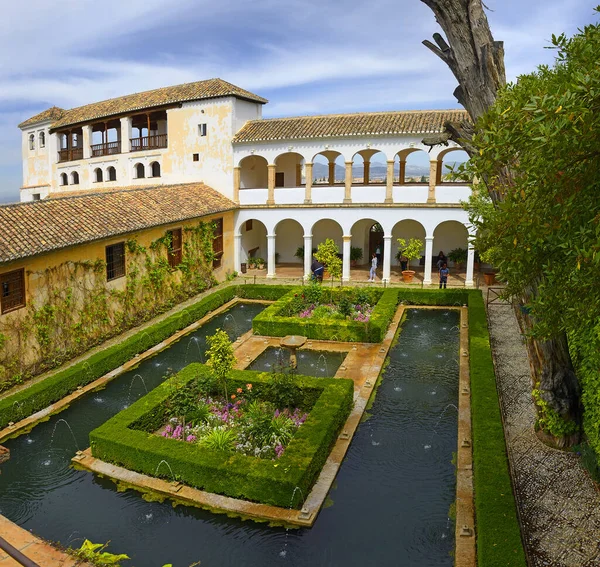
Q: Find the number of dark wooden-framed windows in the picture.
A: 4